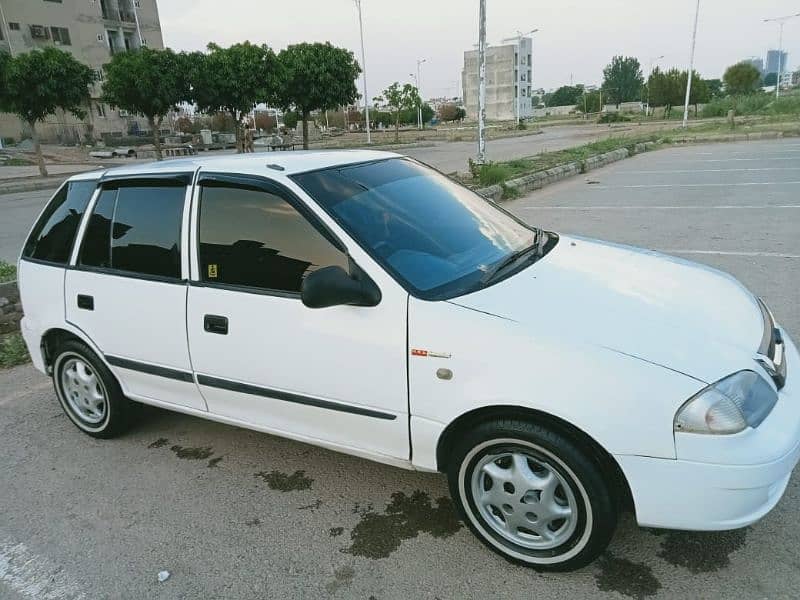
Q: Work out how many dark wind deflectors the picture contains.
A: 2